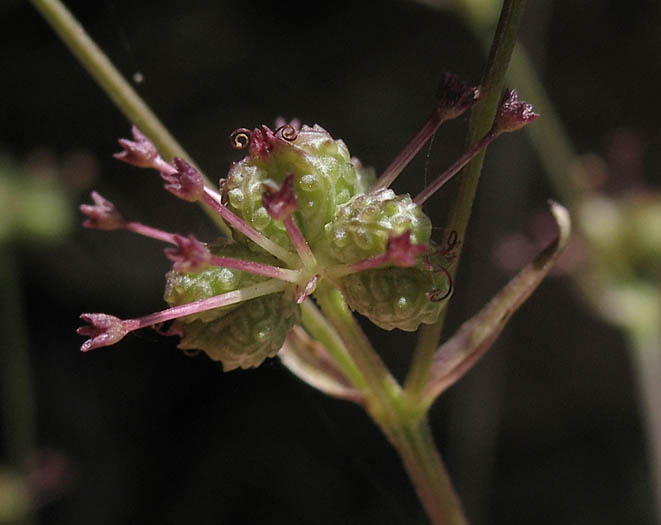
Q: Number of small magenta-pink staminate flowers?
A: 9